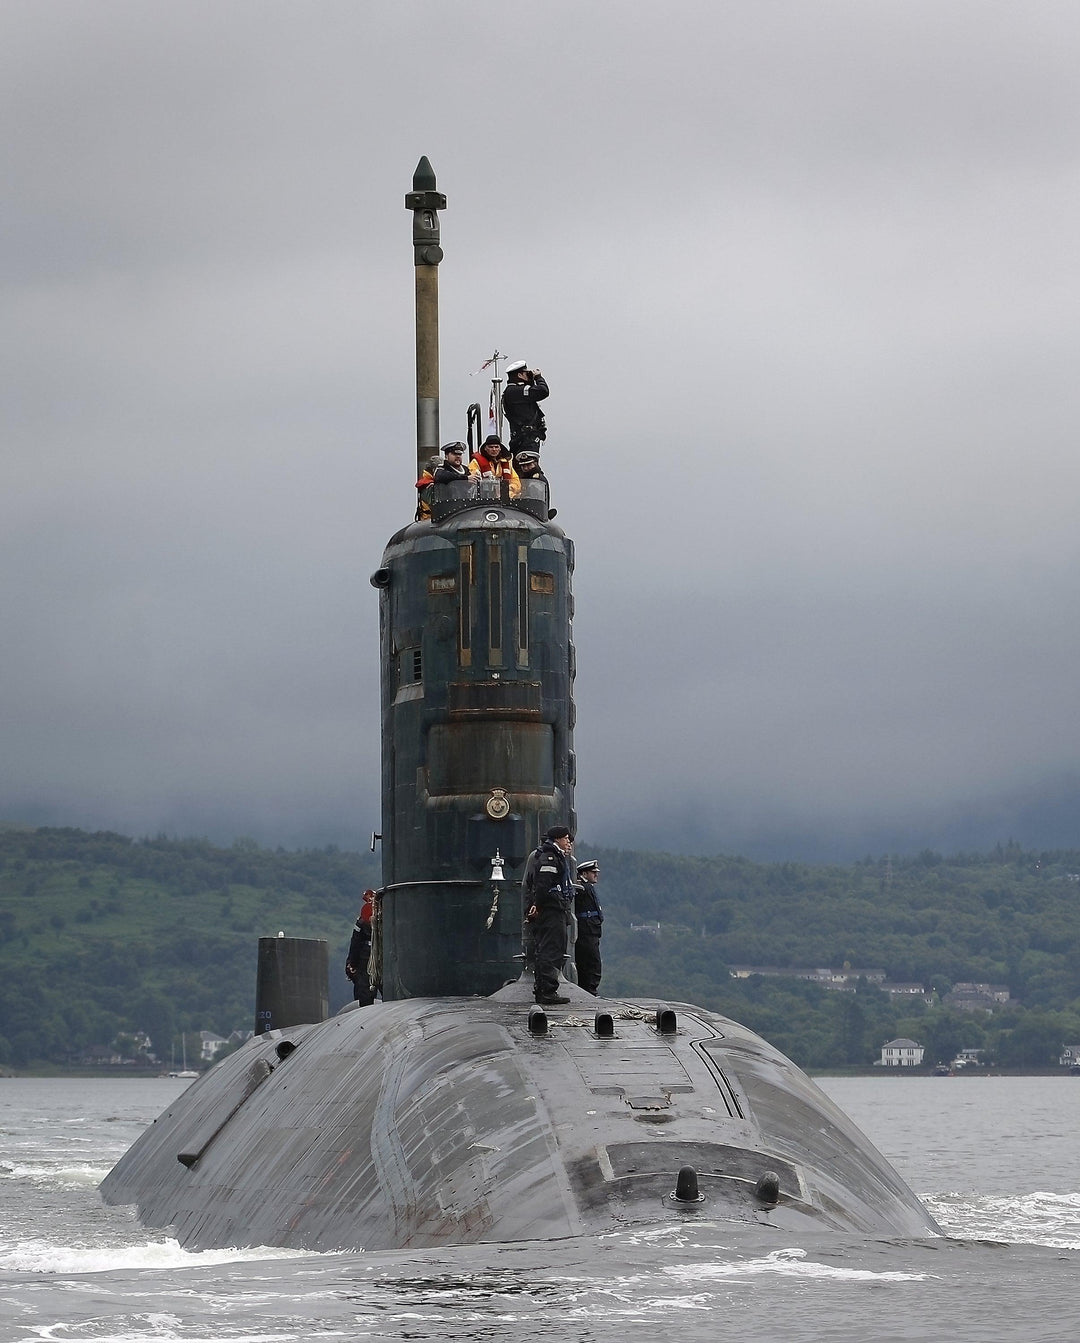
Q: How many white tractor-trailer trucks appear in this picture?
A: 0